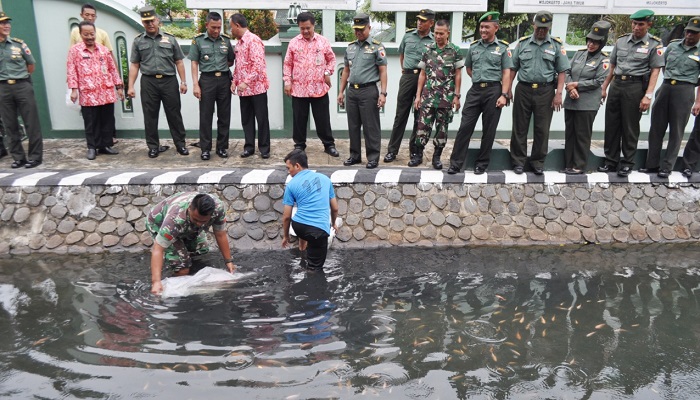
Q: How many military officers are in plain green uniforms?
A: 10